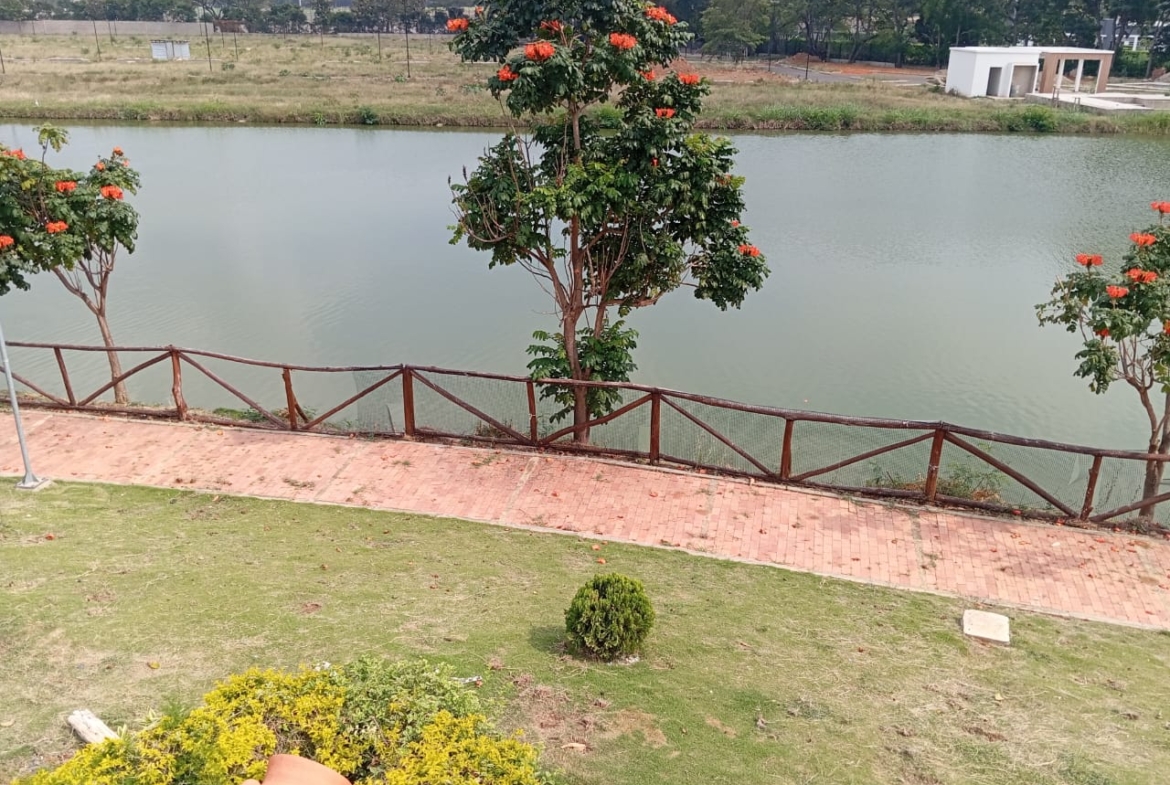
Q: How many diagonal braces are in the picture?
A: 10